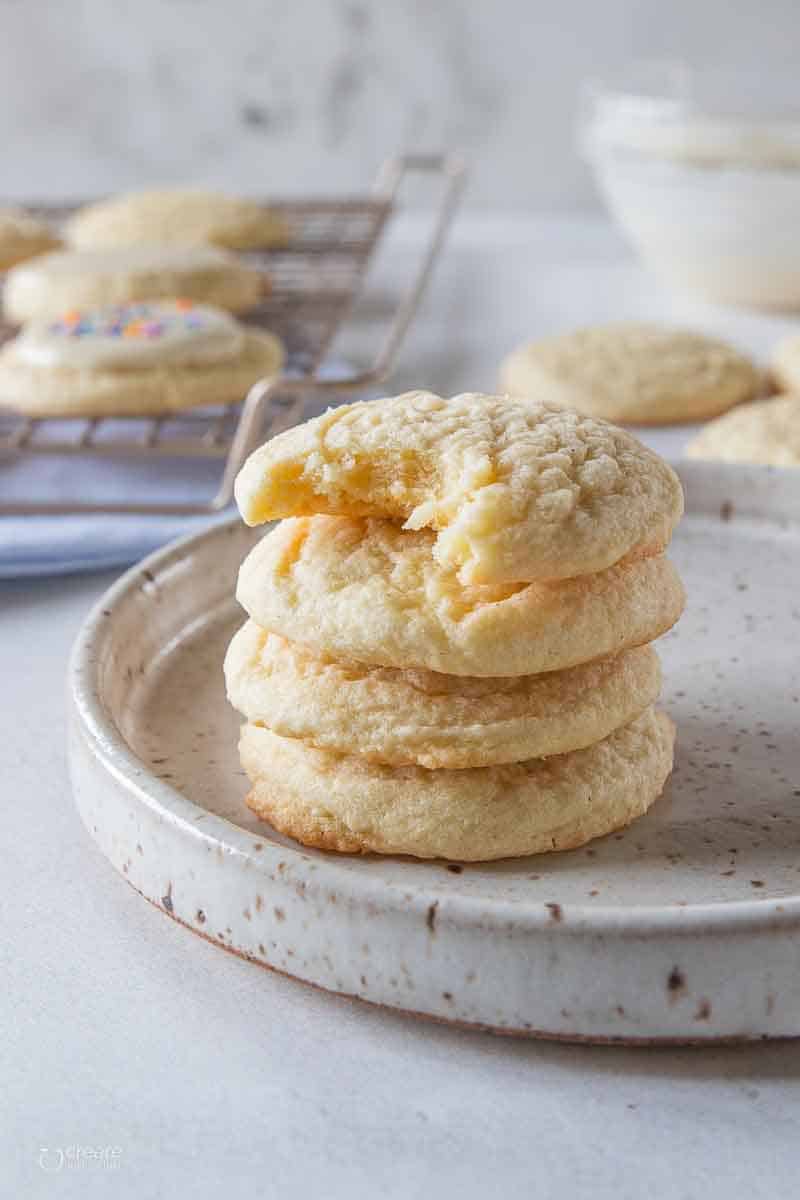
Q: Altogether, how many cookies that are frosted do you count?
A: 2